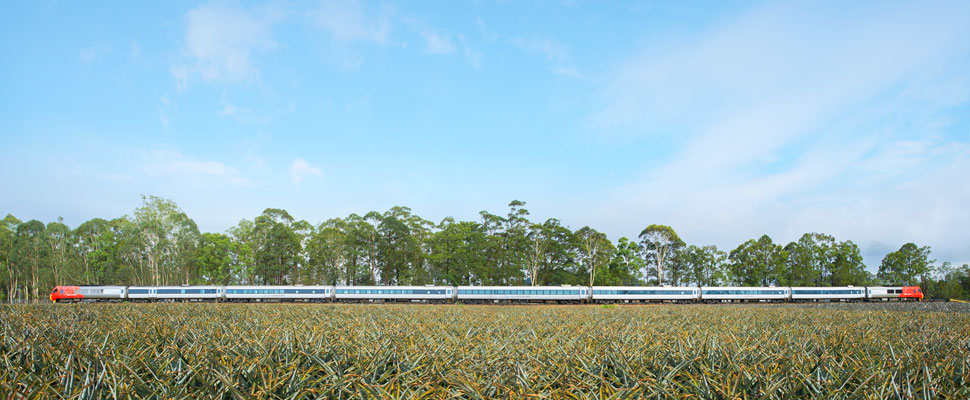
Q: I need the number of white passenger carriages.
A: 7